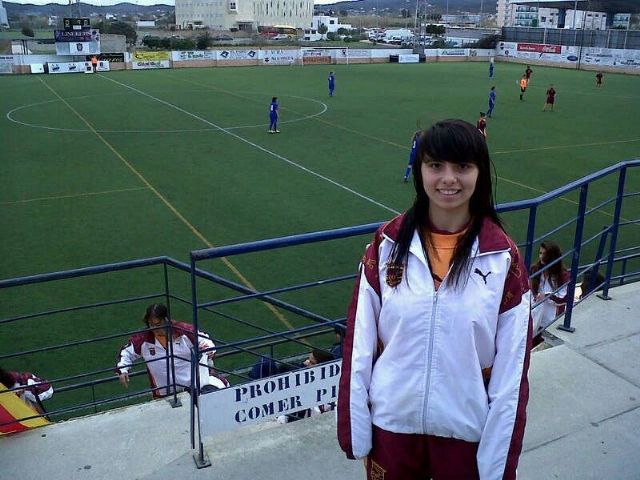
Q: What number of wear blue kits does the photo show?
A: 5